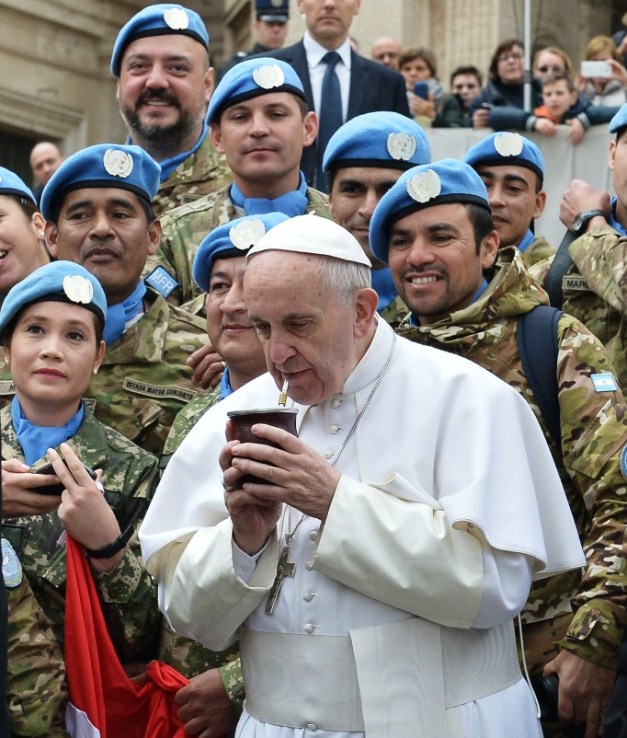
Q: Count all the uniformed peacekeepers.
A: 10